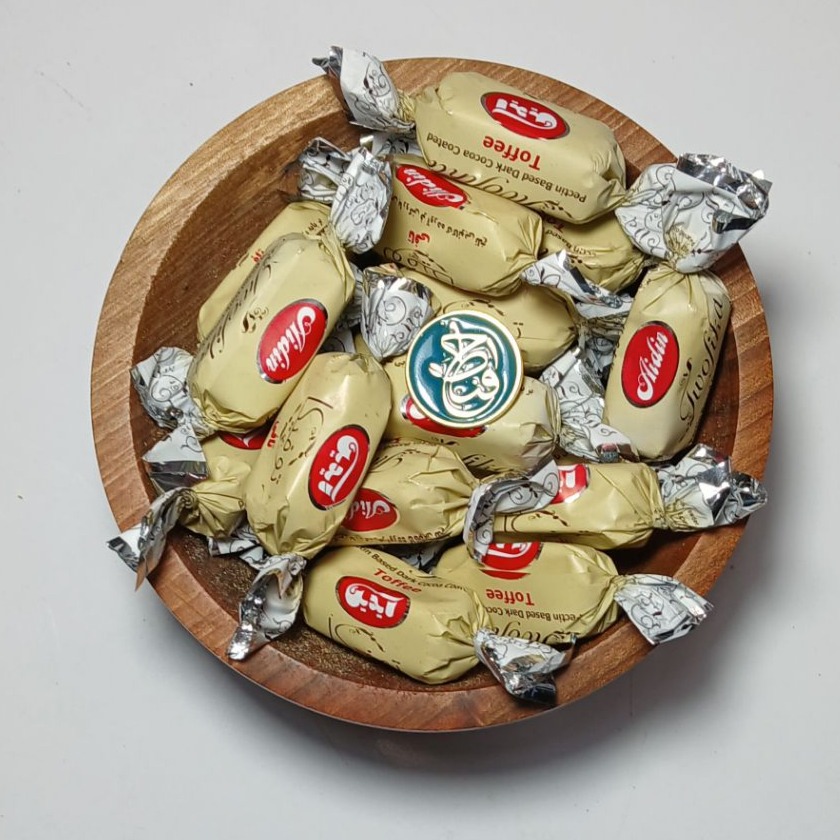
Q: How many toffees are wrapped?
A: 14